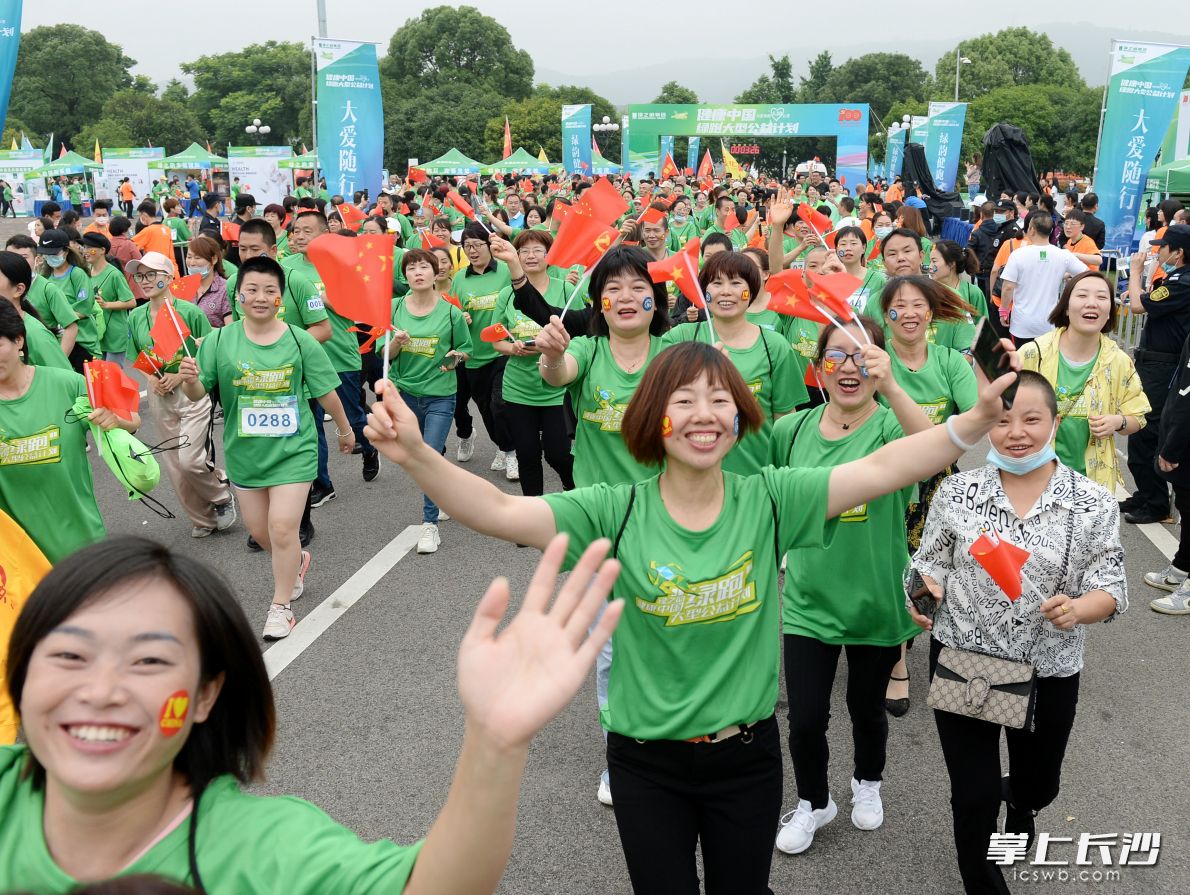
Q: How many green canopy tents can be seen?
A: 7